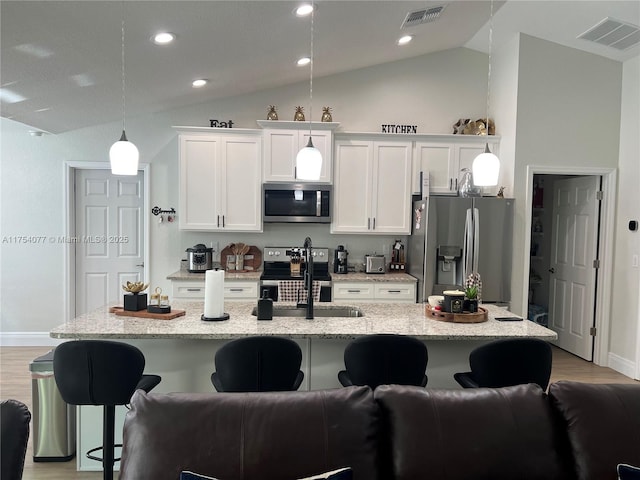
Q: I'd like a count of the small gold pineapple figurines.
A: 3